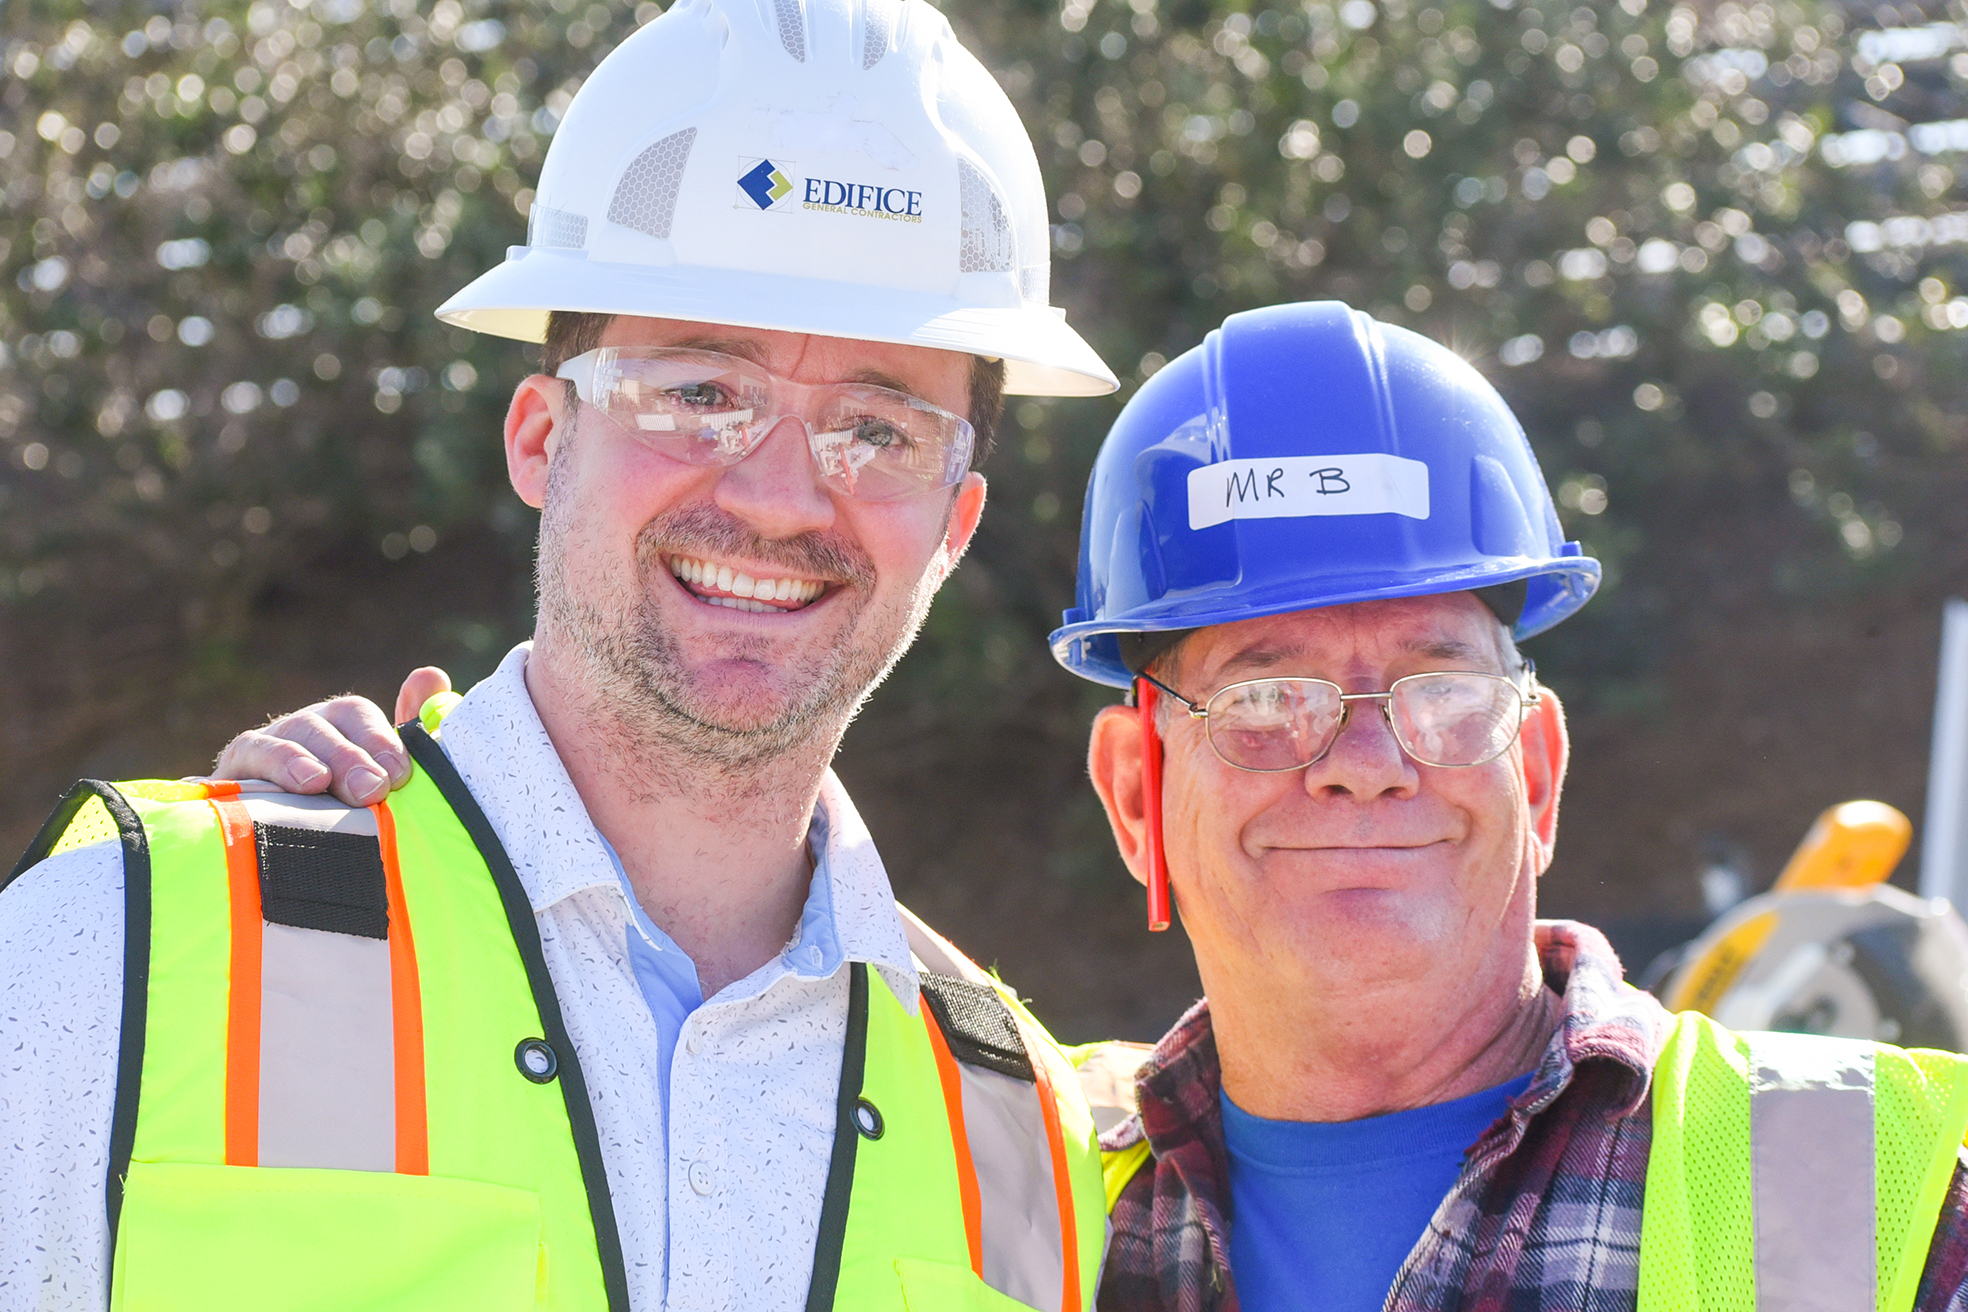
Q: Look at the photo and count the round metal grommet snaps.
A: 2